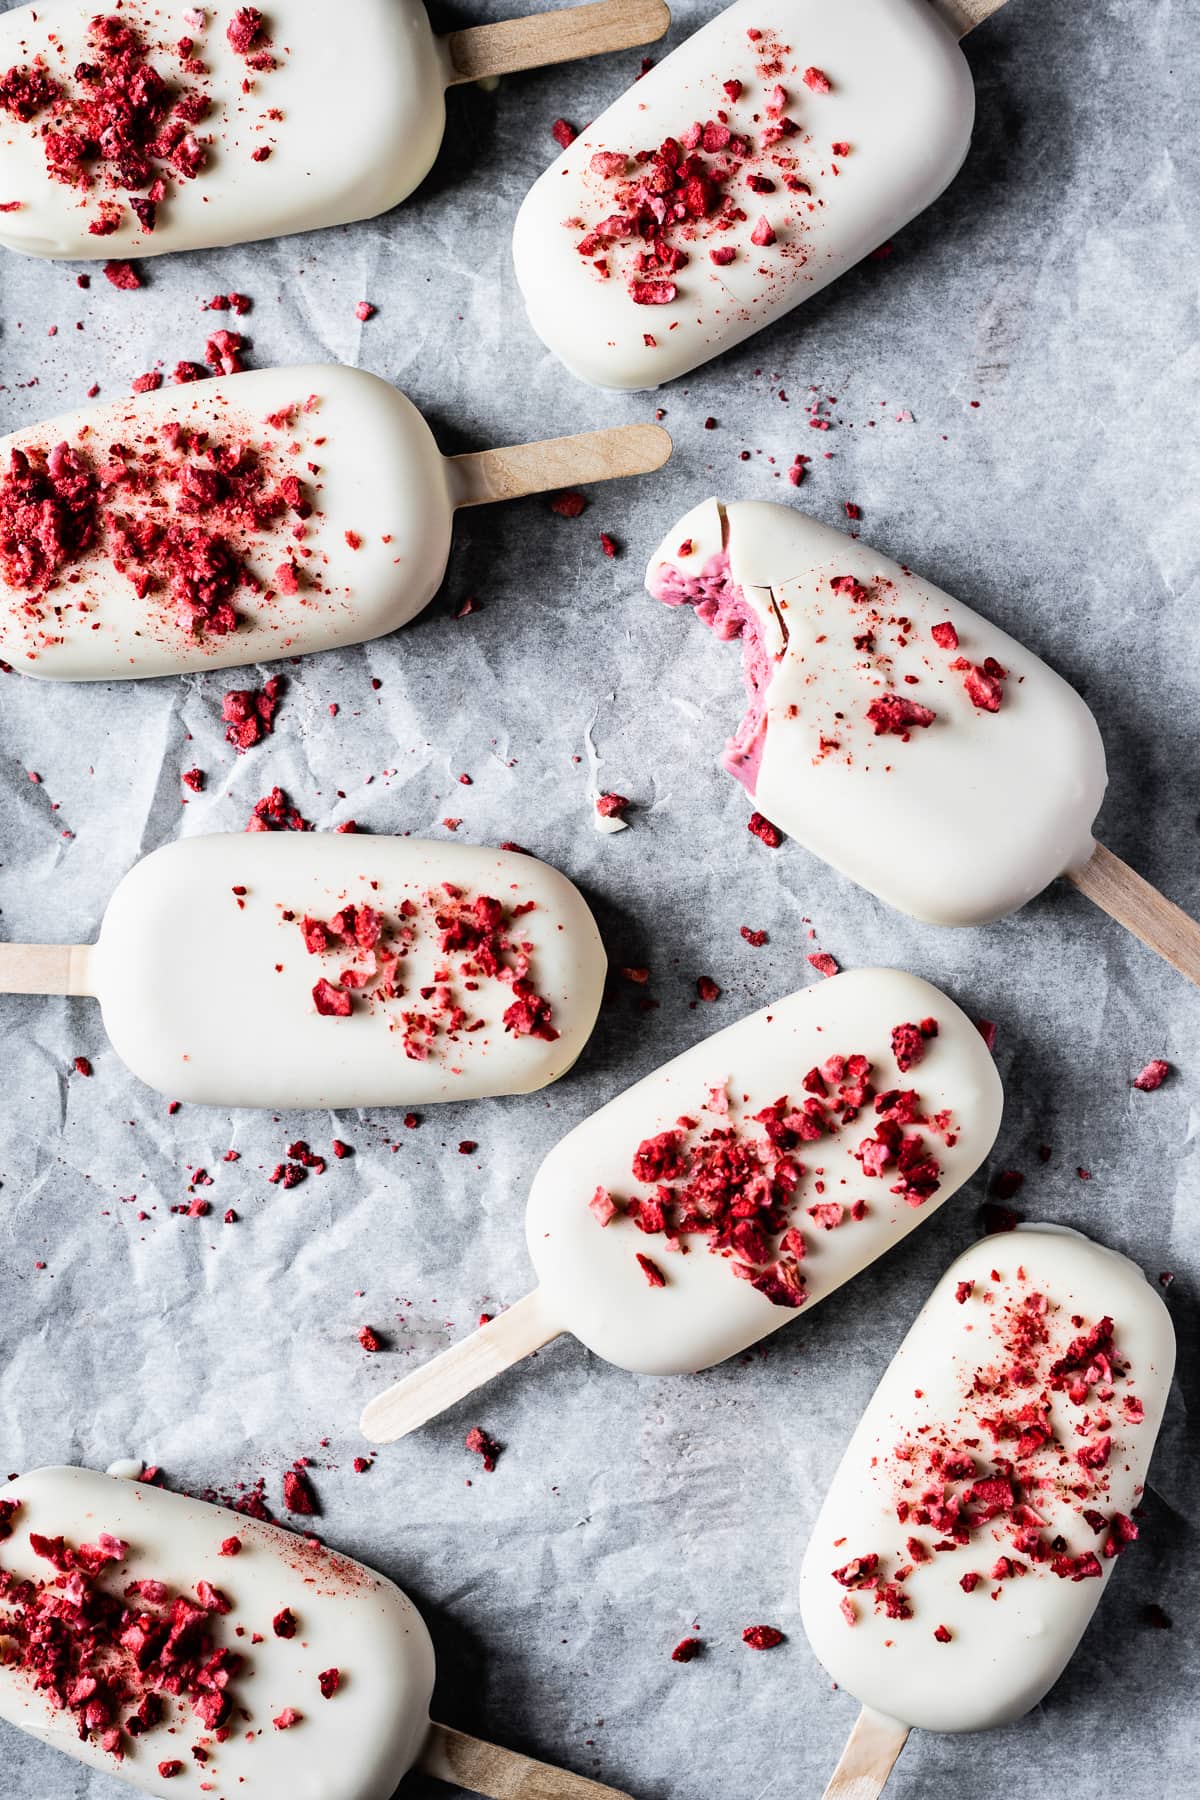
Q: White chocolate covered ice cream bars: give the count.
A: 8